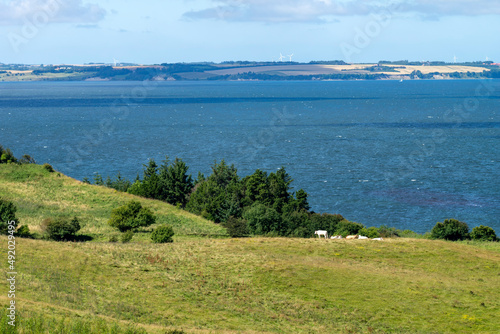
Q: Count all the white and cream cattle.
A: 5